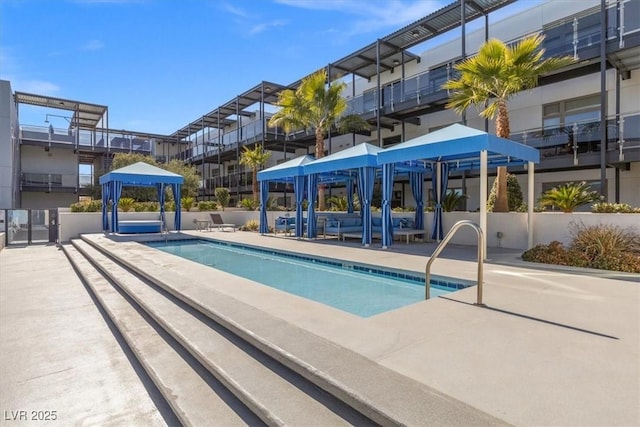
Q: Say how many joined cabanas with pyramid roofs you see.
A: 3